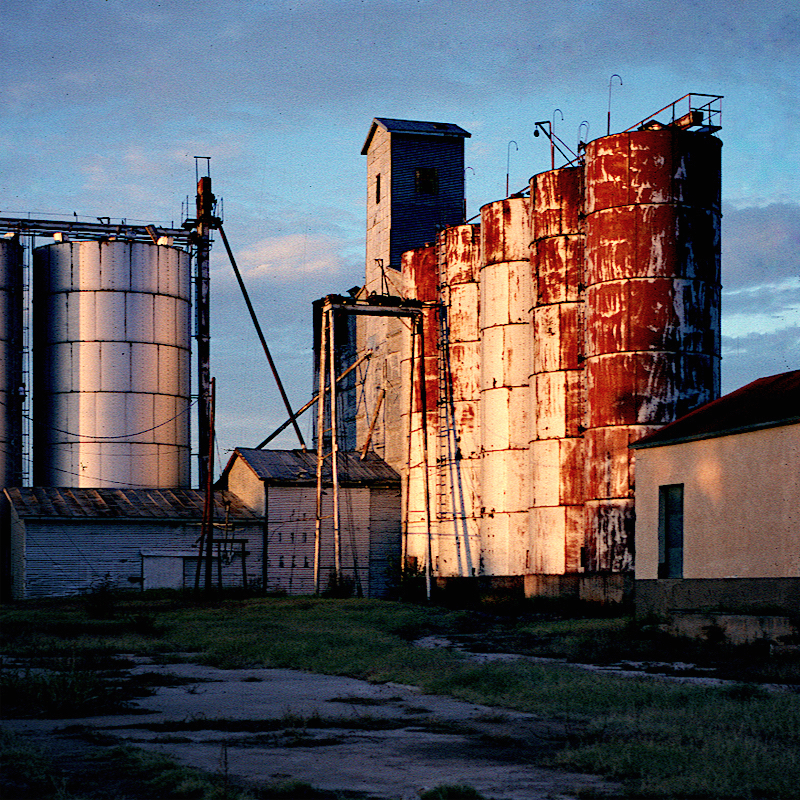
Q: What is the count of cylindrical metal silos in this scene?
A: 7